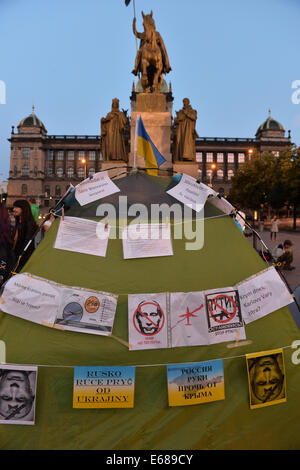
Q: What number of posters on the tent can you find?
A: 14